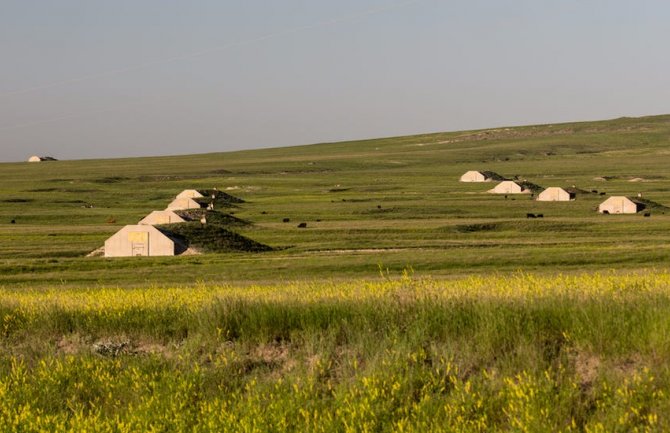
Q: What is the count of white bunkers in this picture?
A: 9